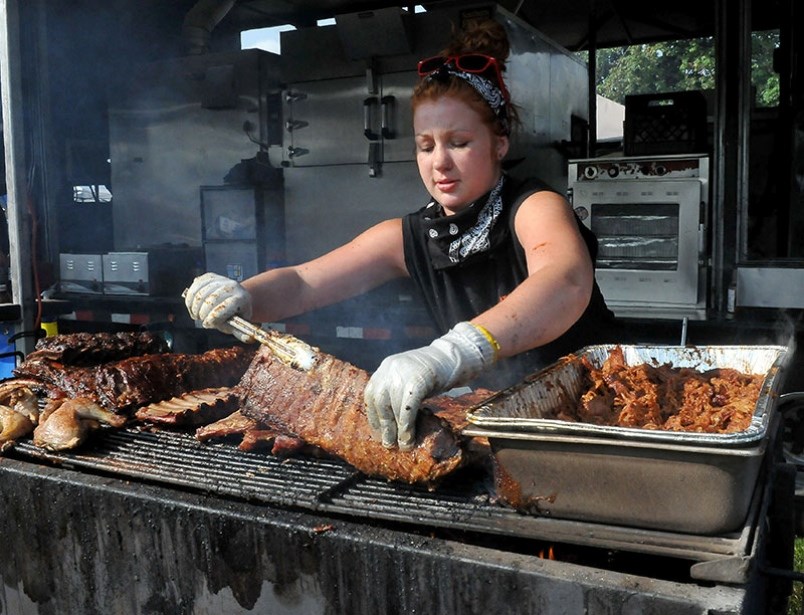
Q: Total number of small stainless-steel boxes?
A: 2